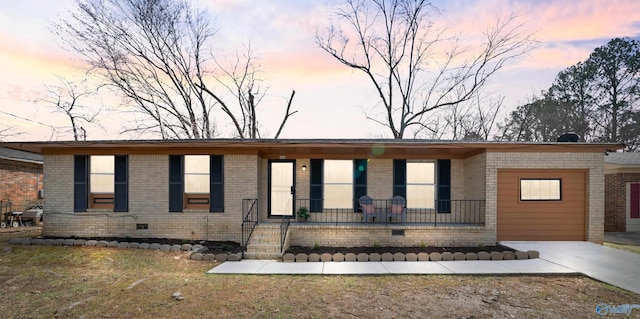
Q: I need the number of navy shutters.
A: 8